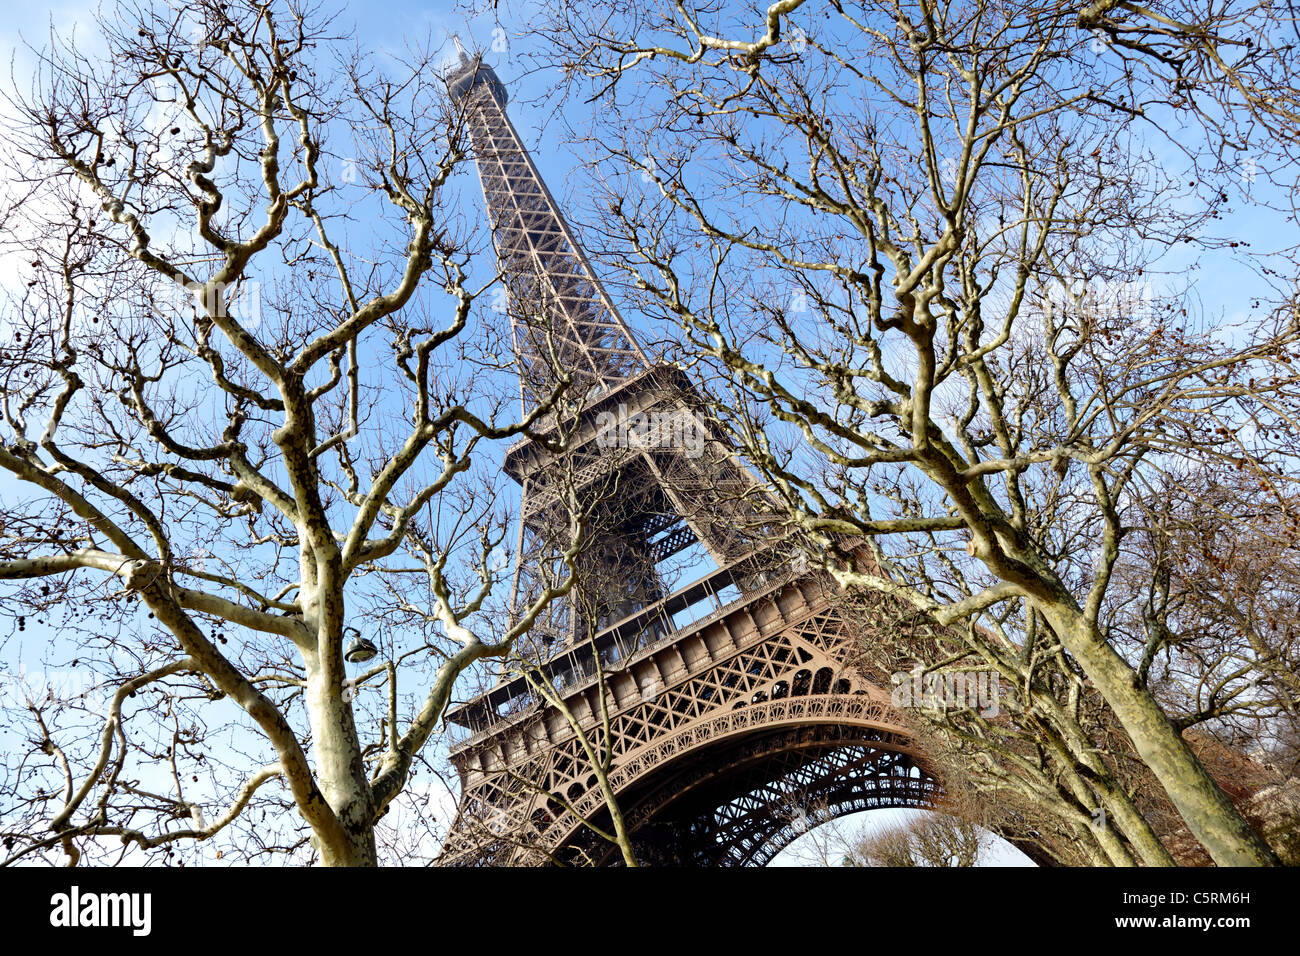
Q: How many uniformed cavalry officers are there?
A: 0